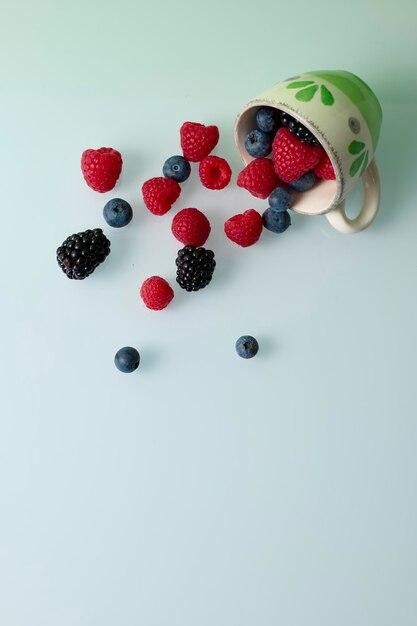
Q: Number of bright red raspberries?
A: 10